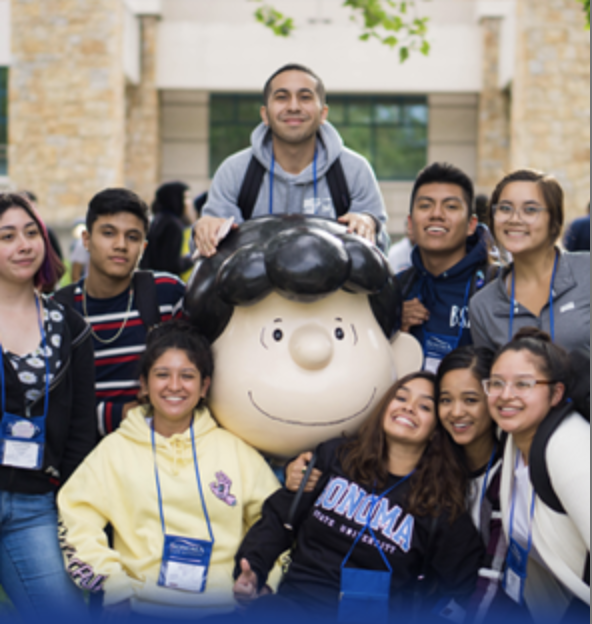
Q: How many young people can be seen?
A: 9